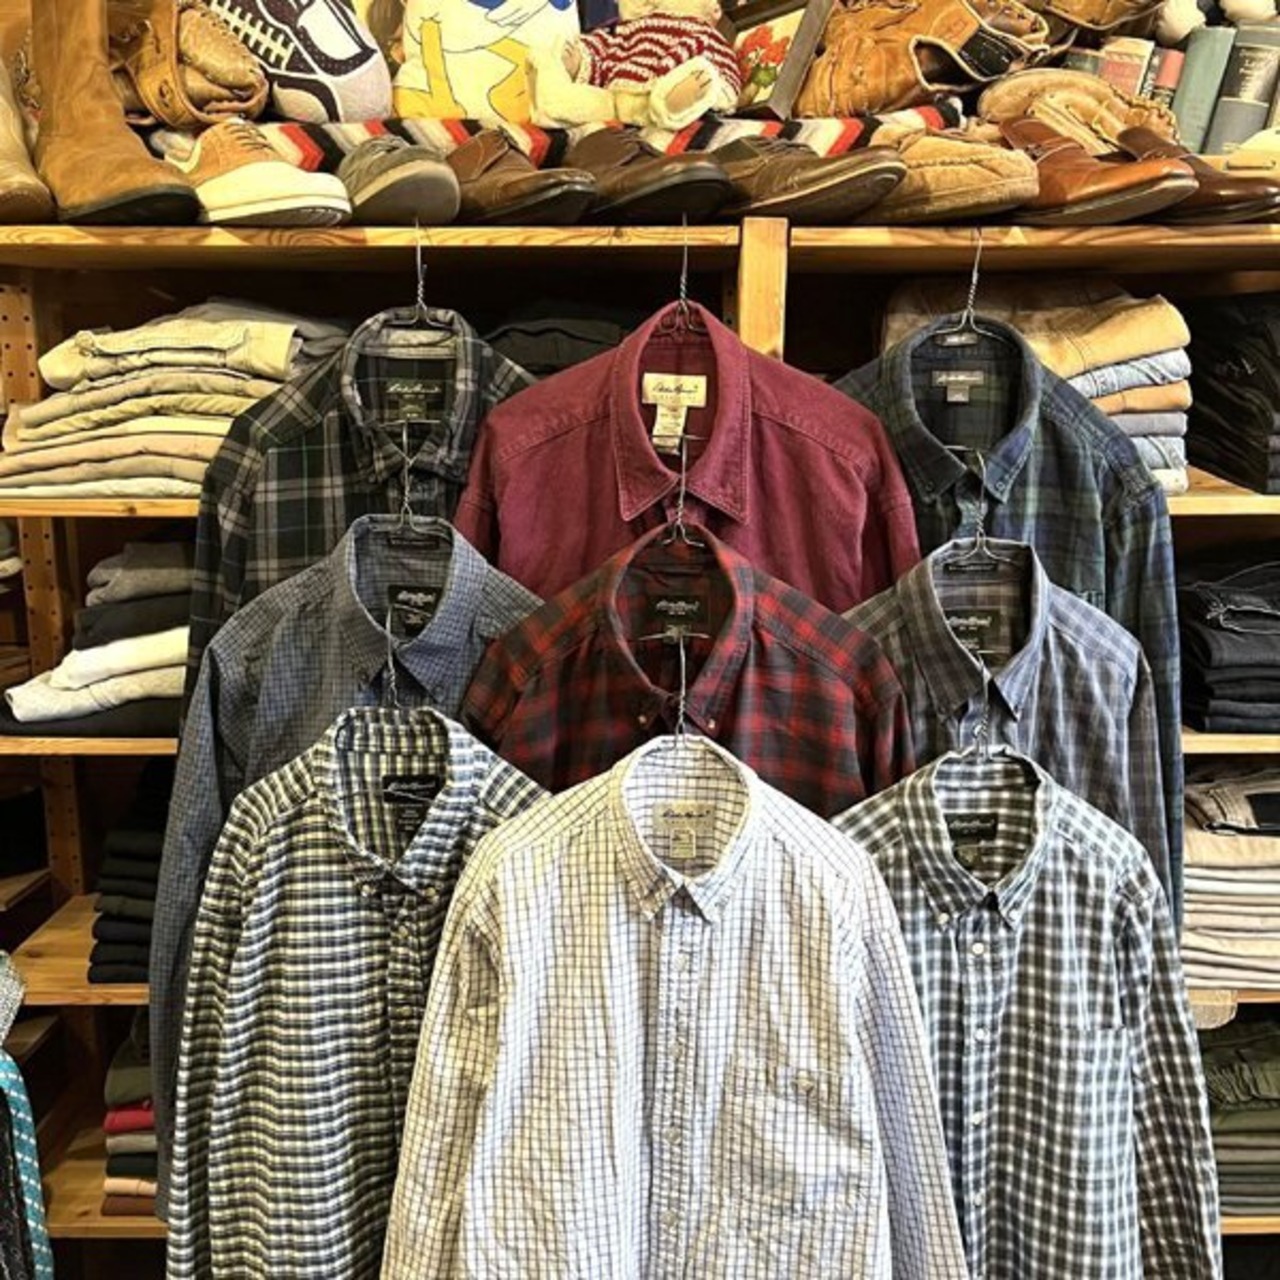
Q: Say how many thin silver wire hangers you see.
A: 9